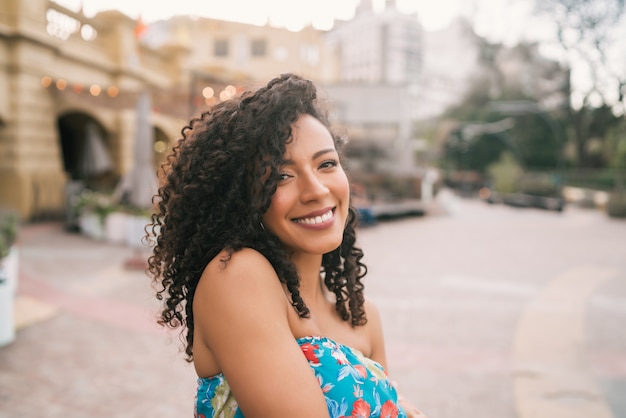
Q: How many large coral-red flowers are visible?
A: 3